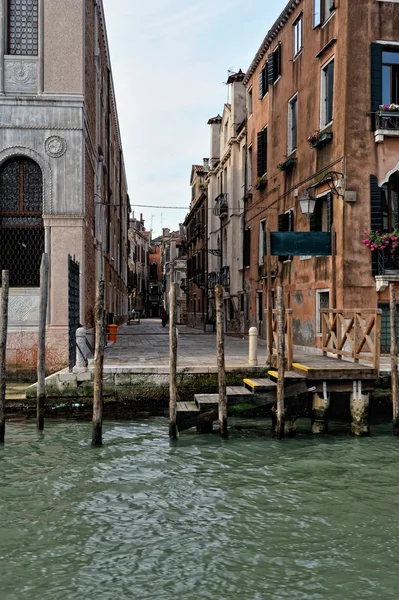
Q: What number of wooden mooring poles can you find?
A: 7